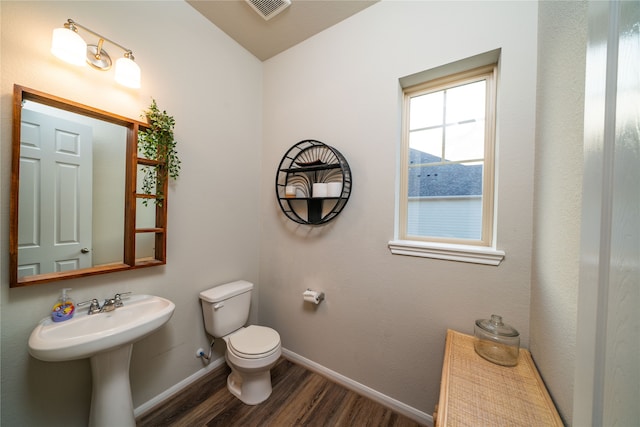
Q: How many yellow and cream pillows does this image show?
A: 0